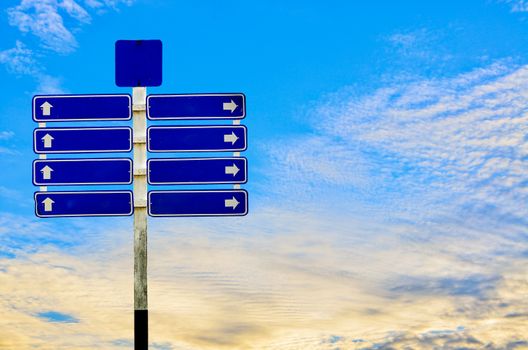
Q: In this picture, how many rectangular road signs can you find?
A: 8